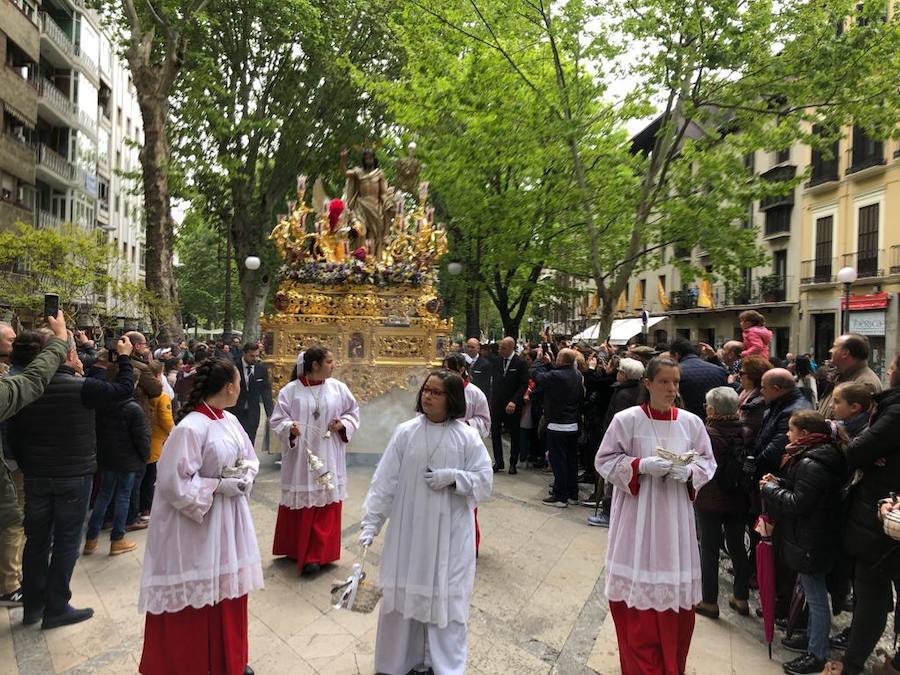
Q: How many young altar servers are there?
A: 5